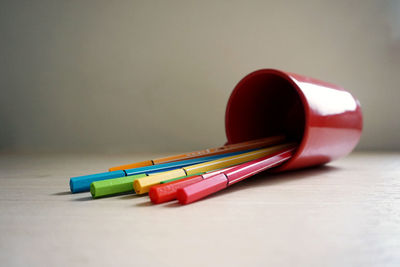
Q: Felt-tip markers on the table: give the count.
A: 7